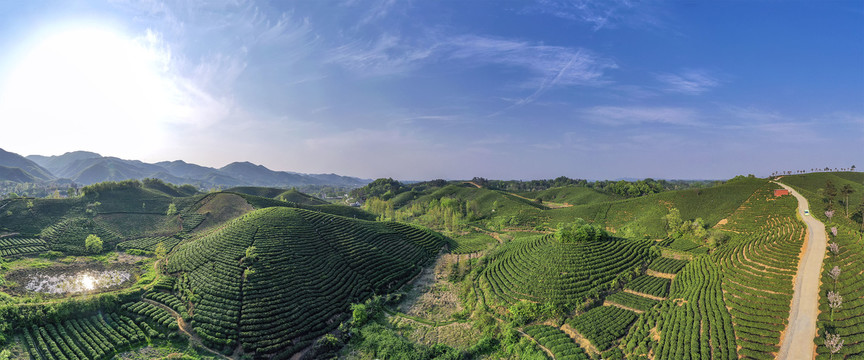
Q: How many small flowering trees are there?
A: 6